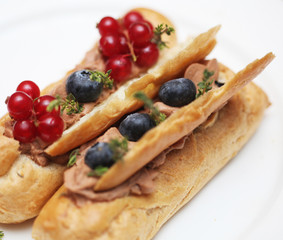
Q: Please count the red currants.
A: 13